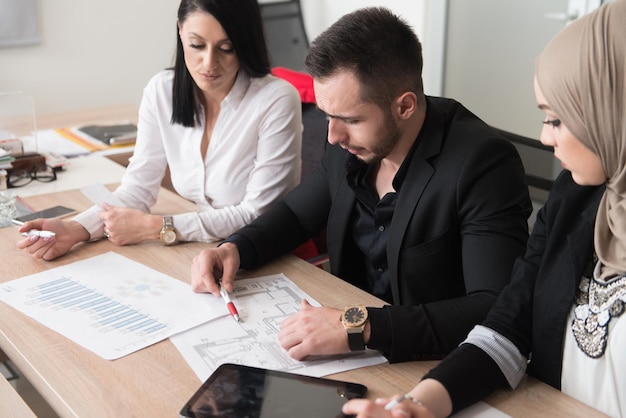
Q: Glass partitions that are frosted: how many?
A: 1